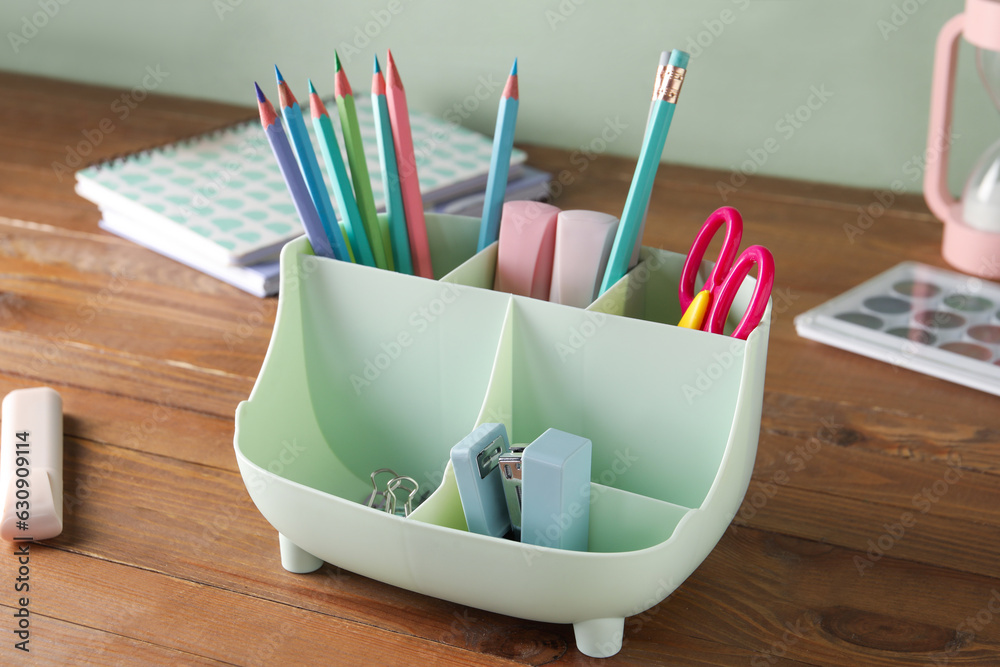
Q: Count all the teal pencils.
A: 3